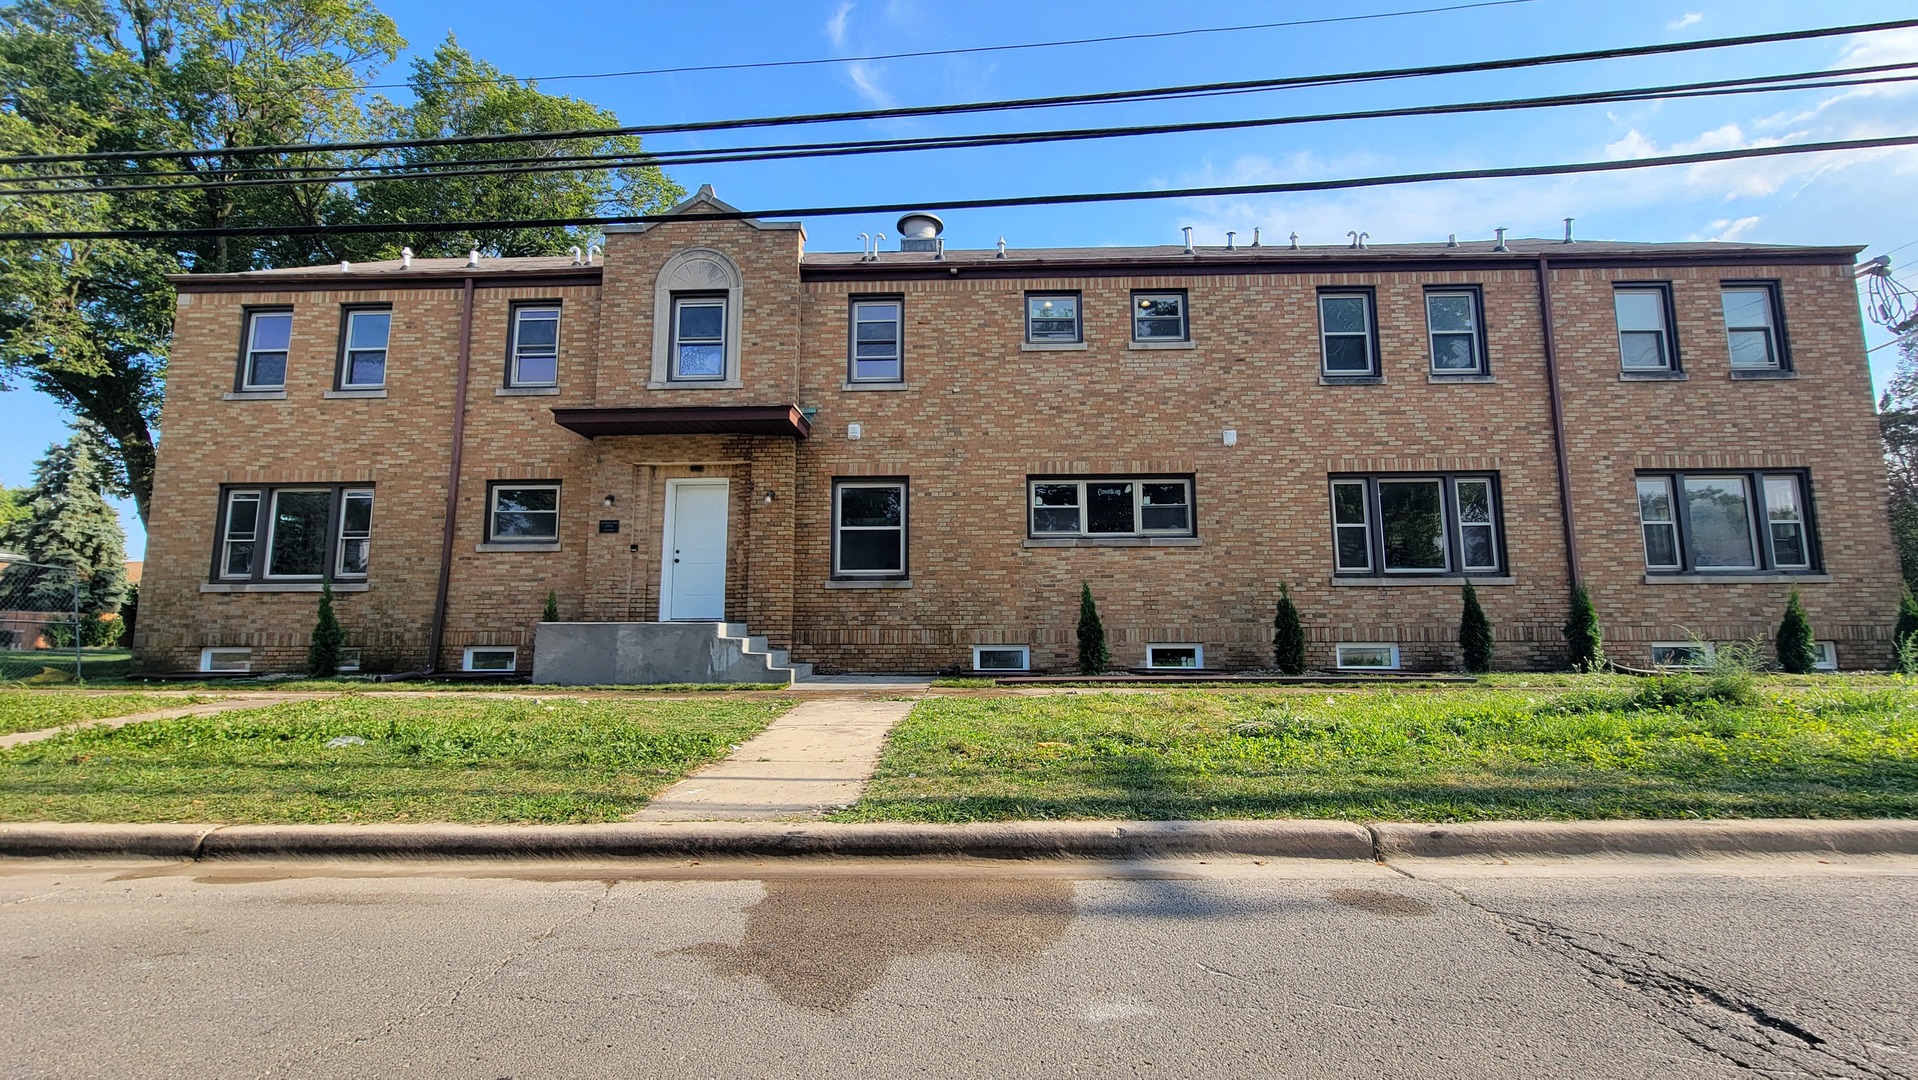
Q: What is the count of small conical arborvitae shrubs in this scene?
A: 8